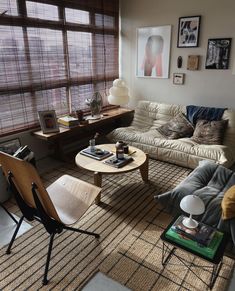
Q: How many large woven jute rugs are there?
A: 1